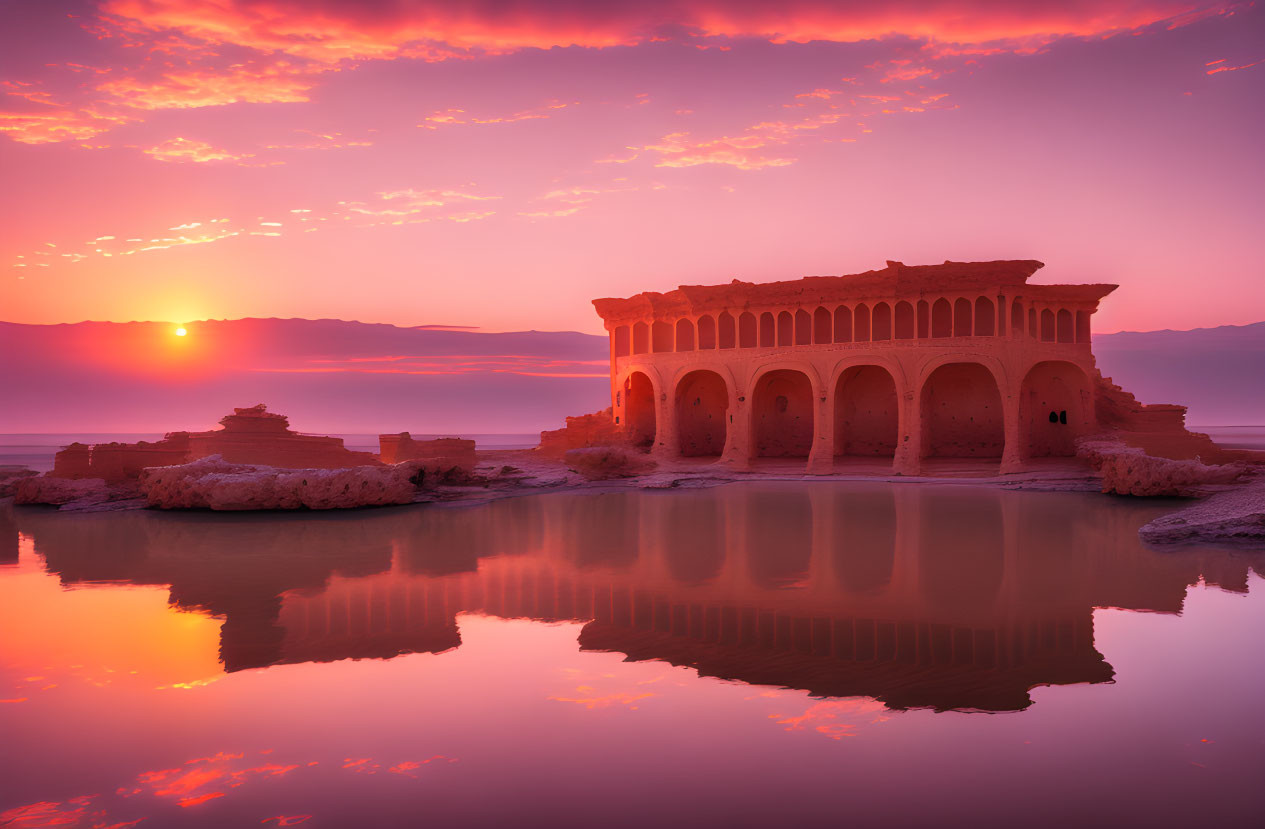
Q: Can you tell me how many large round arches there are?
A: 6